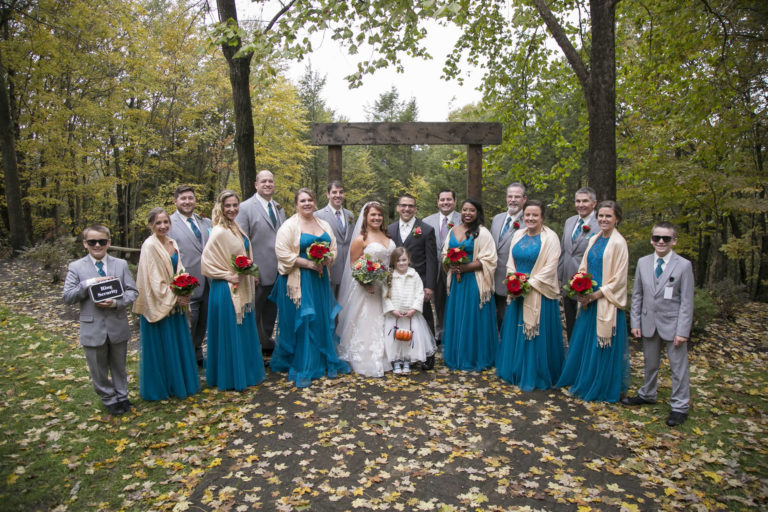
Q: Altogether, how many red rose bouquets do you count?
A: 6